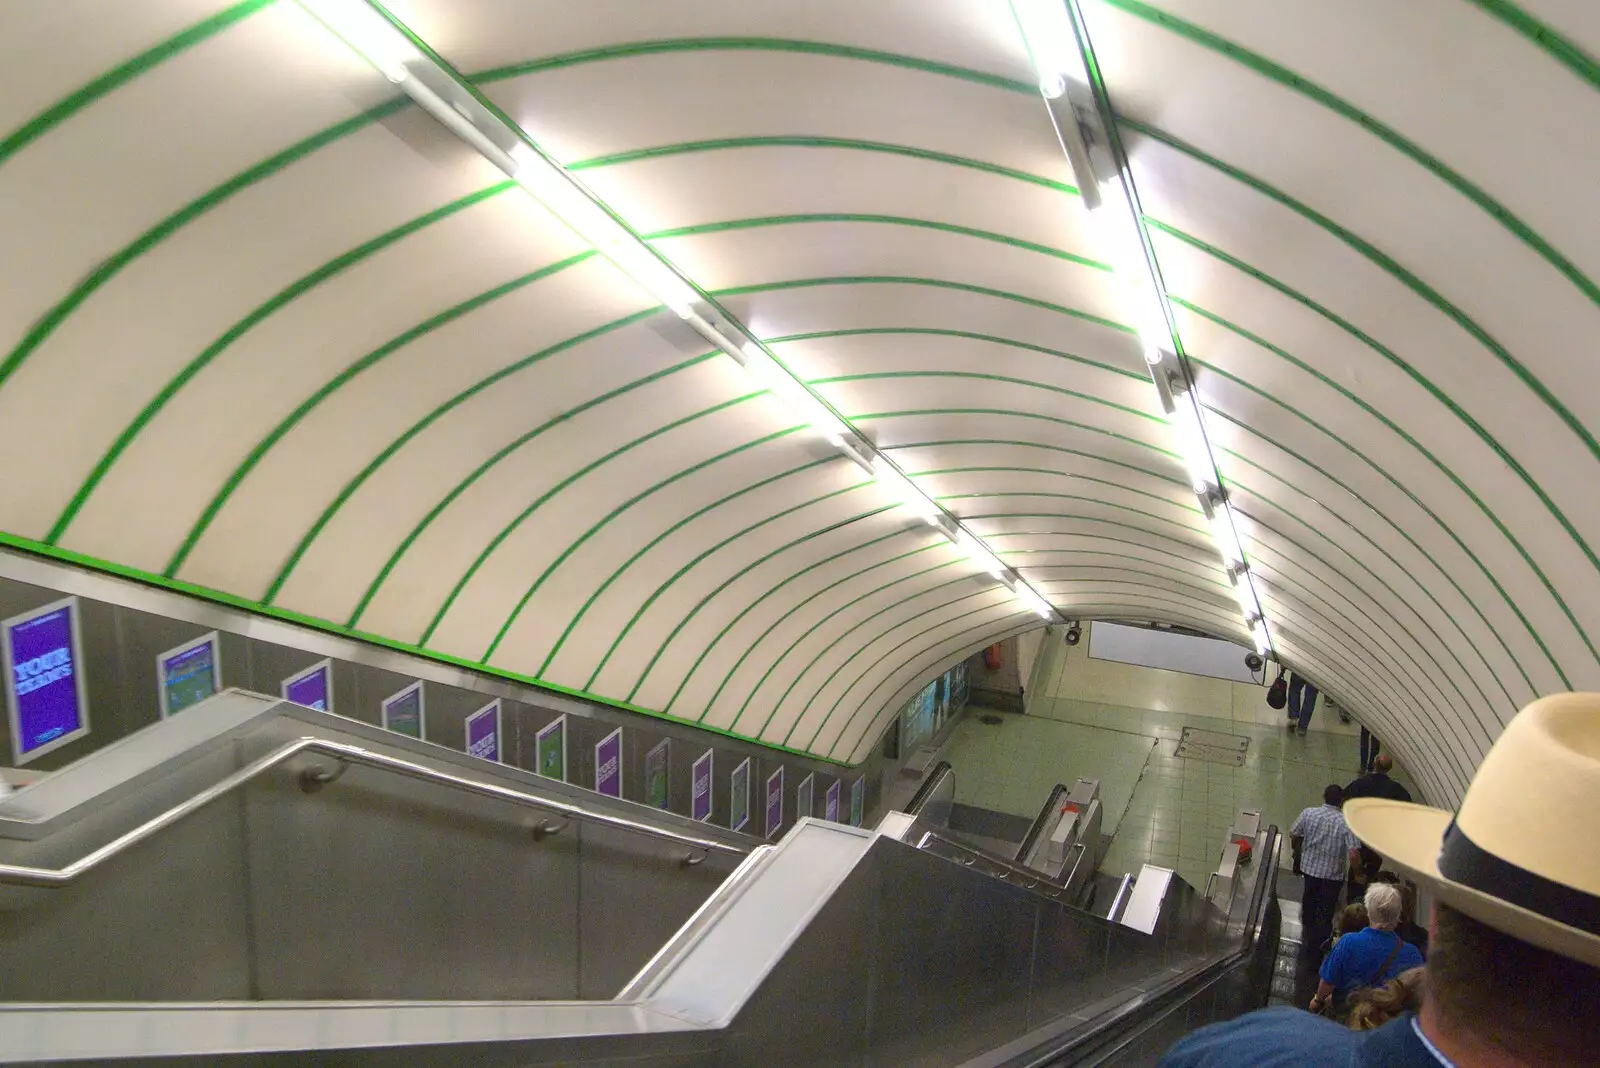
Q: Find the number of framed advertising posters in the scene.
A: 14